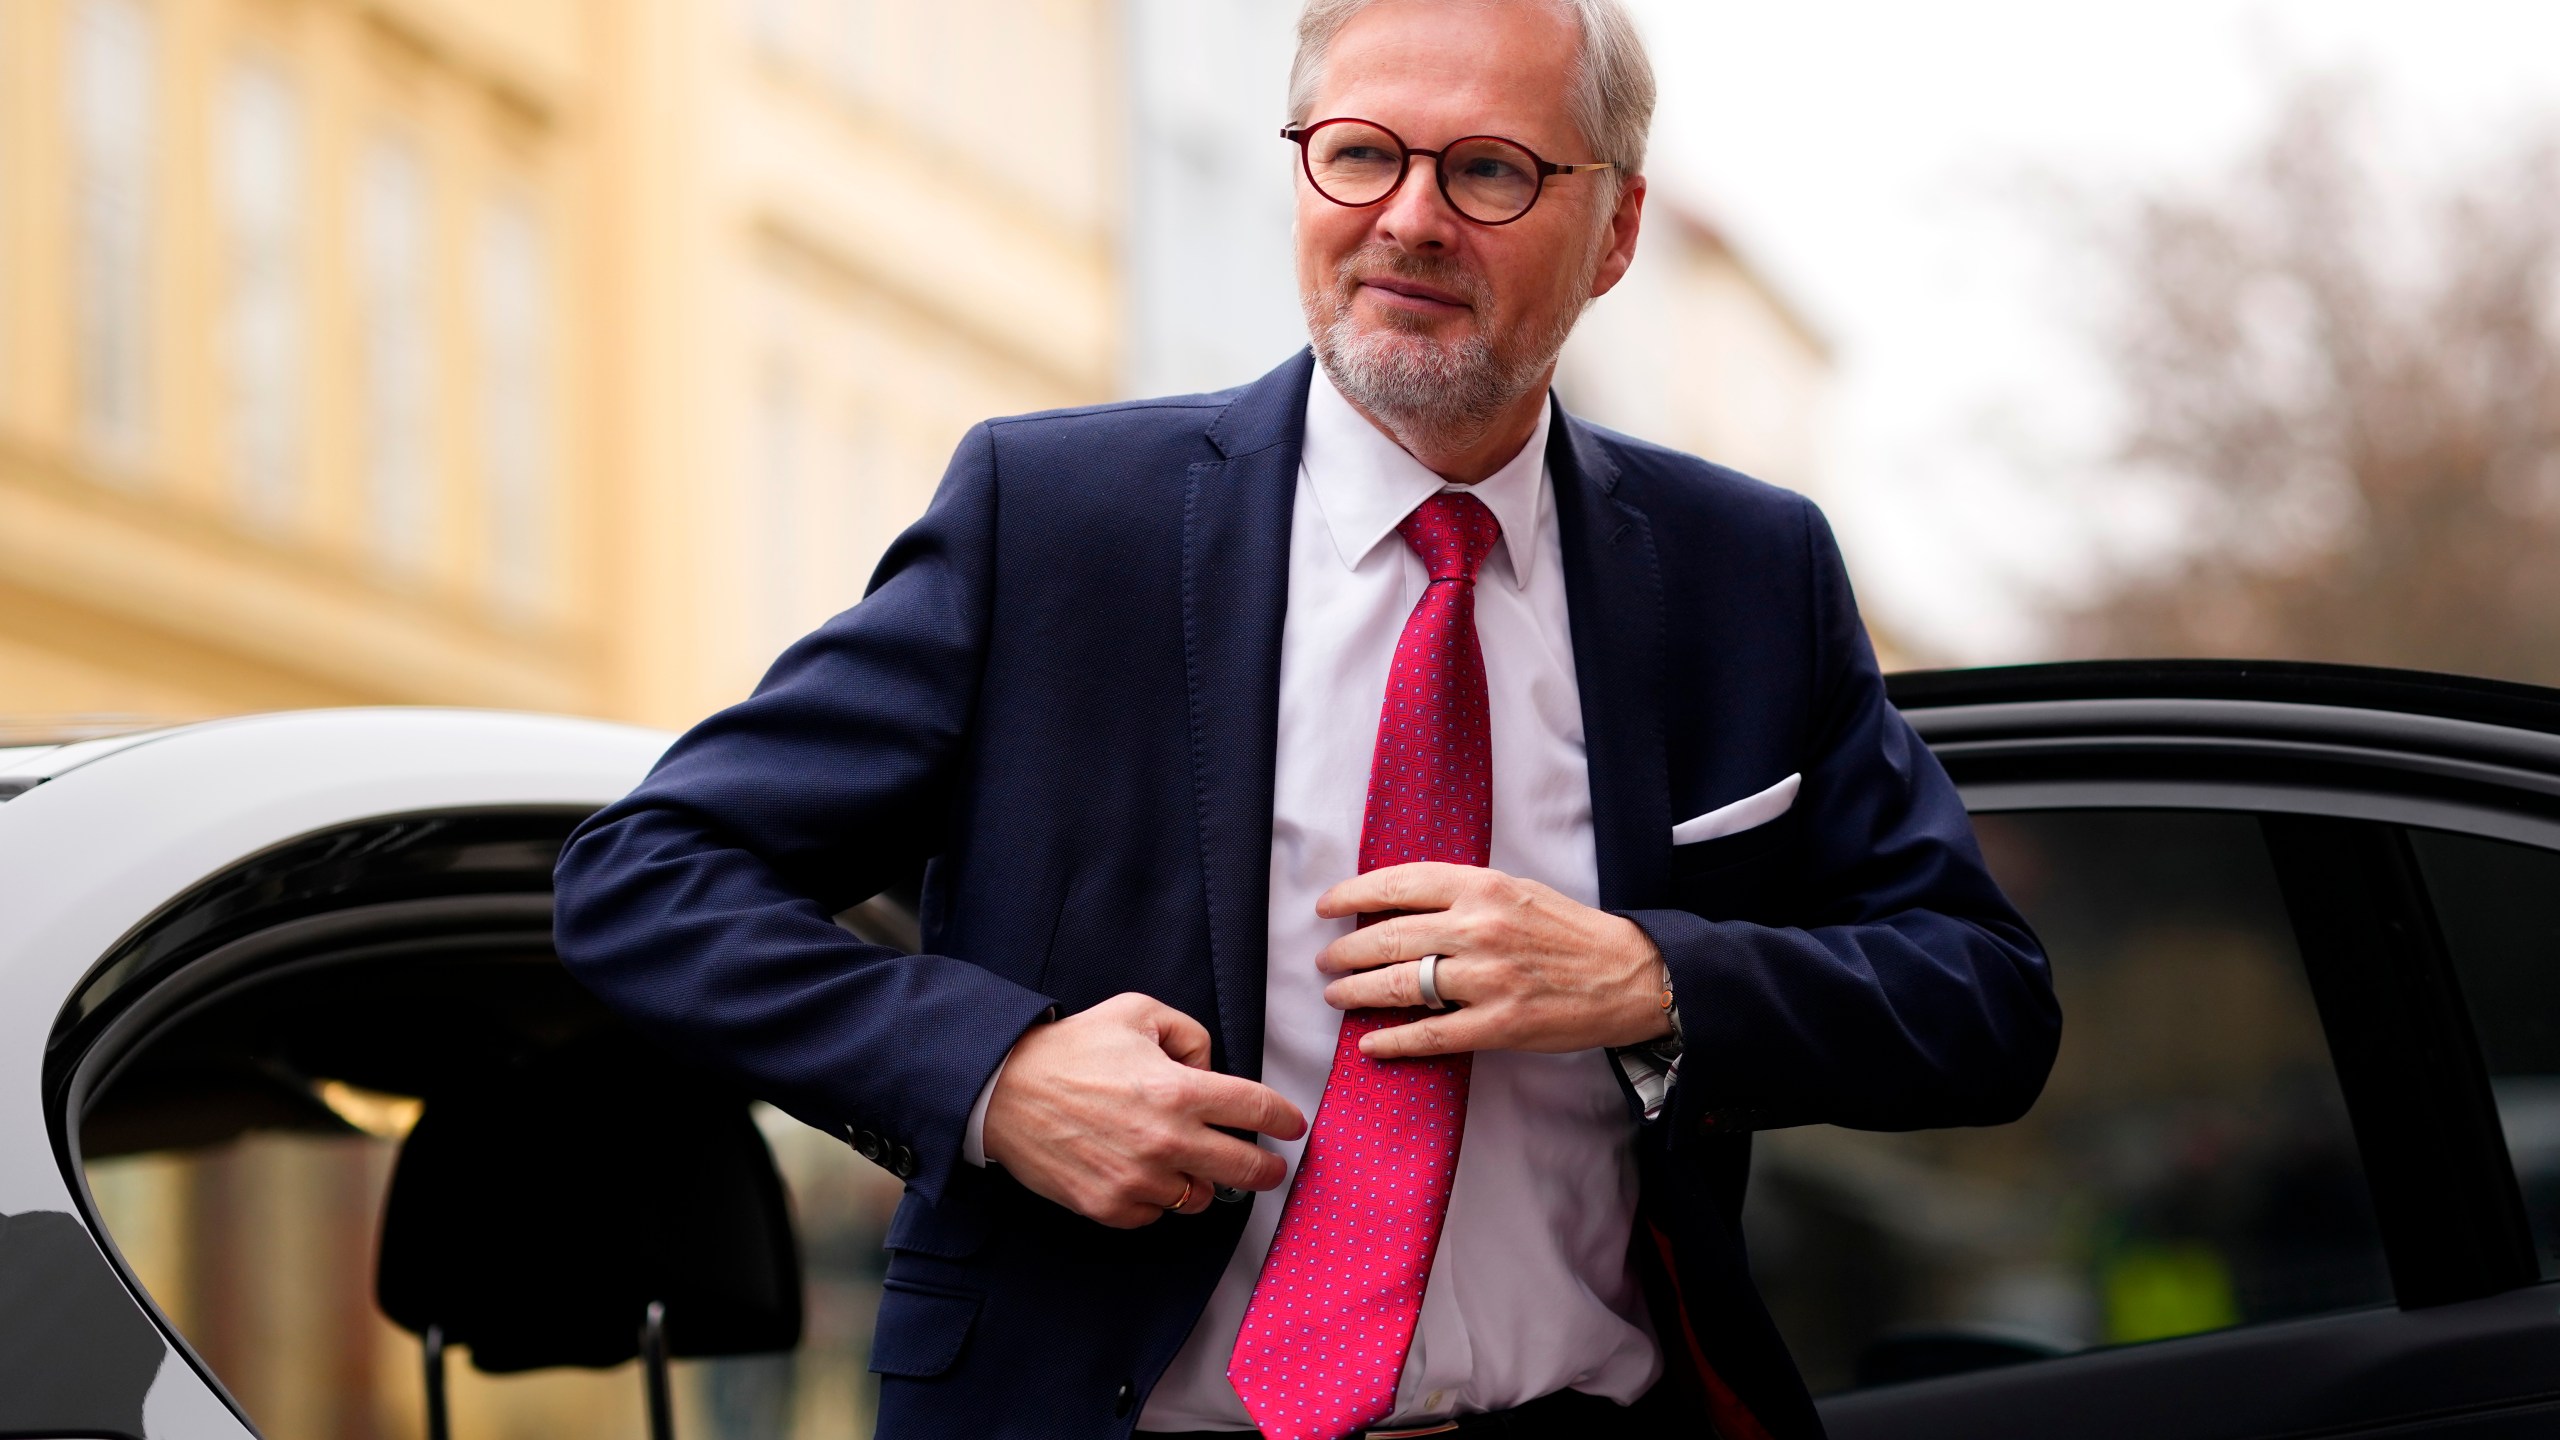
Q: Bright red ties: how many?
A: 1